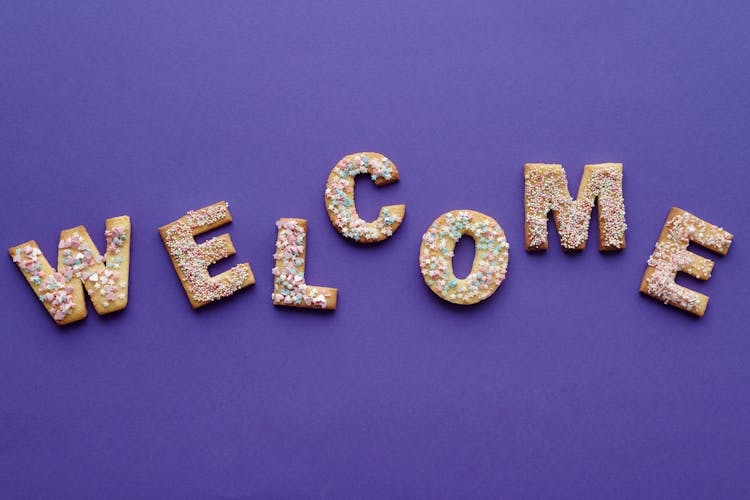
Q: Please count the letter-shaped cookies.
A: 7